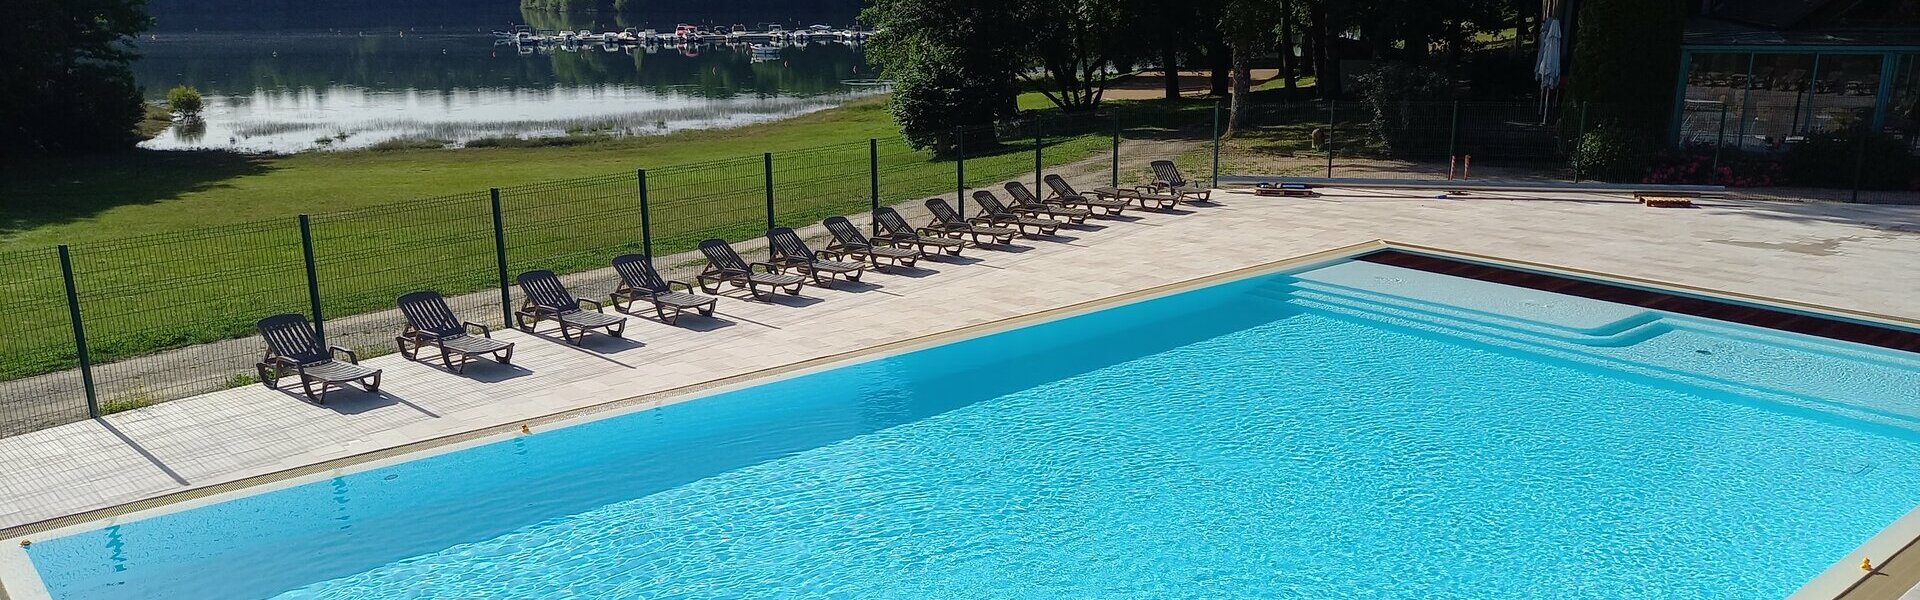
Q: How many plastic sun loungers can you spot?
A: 14